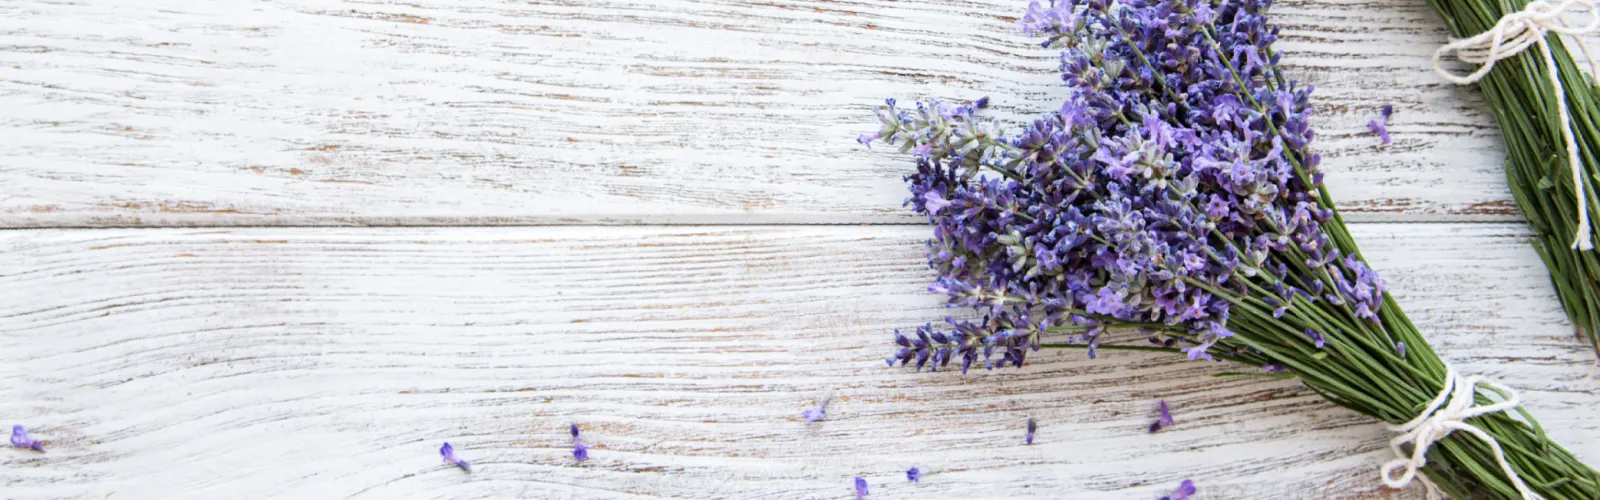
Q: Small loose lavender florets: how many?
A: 10